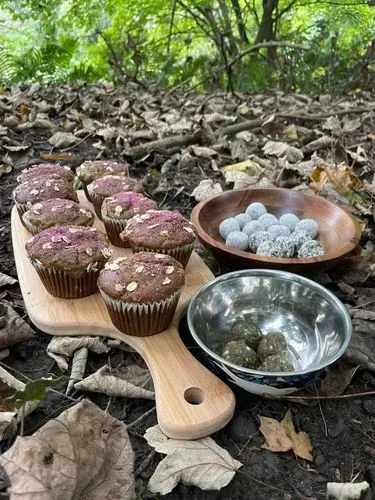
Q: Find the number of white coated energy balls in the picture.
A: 14